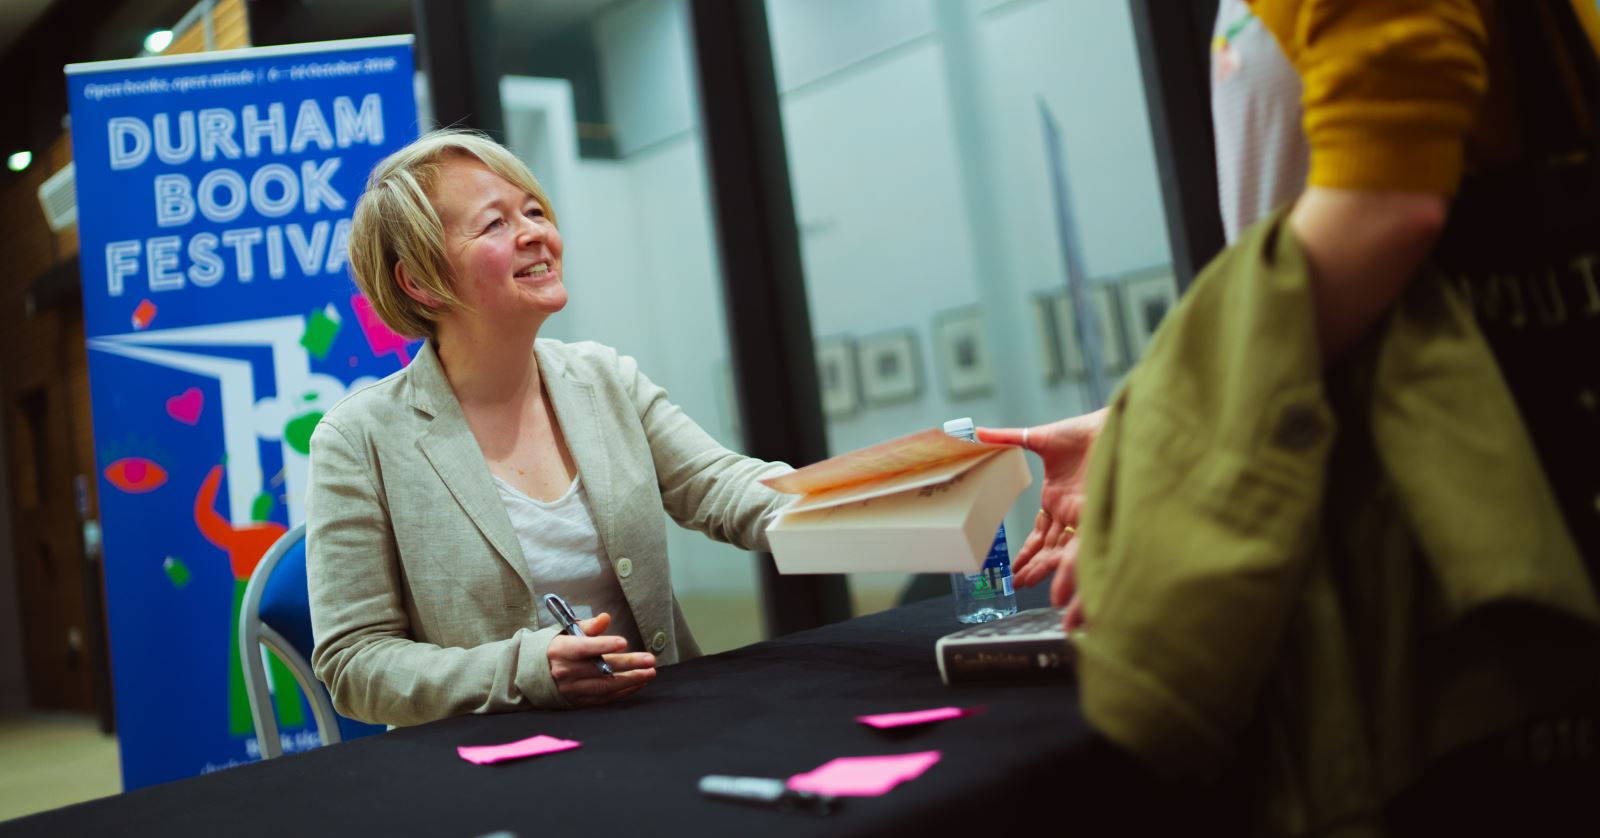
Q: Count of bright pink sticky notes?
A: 3